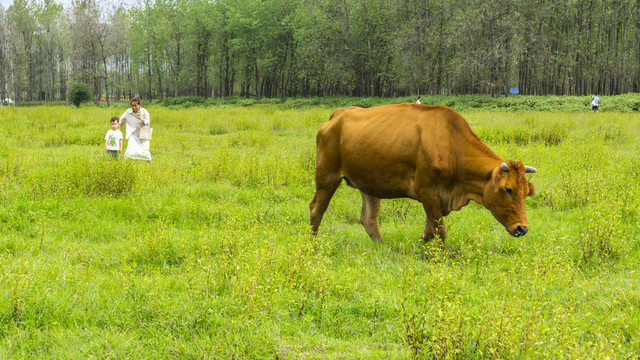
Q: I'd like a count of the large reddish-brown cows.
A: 1